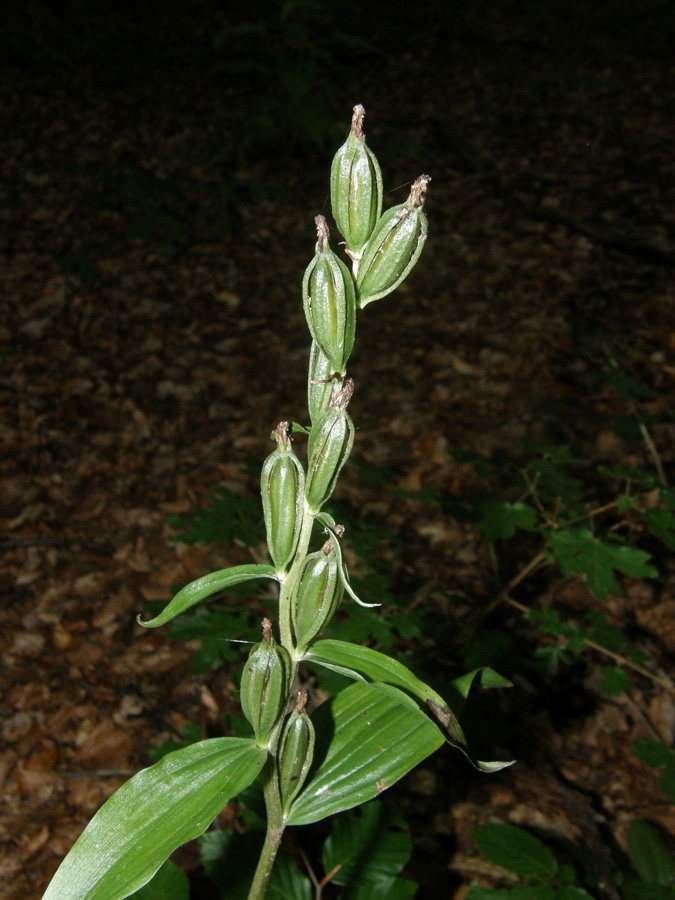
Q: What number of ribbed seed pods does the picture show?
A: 9